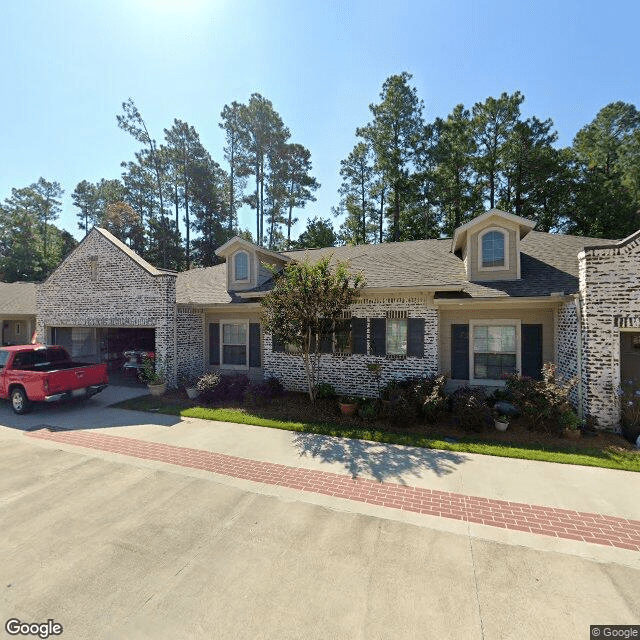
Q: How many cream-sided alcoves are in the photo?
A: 2